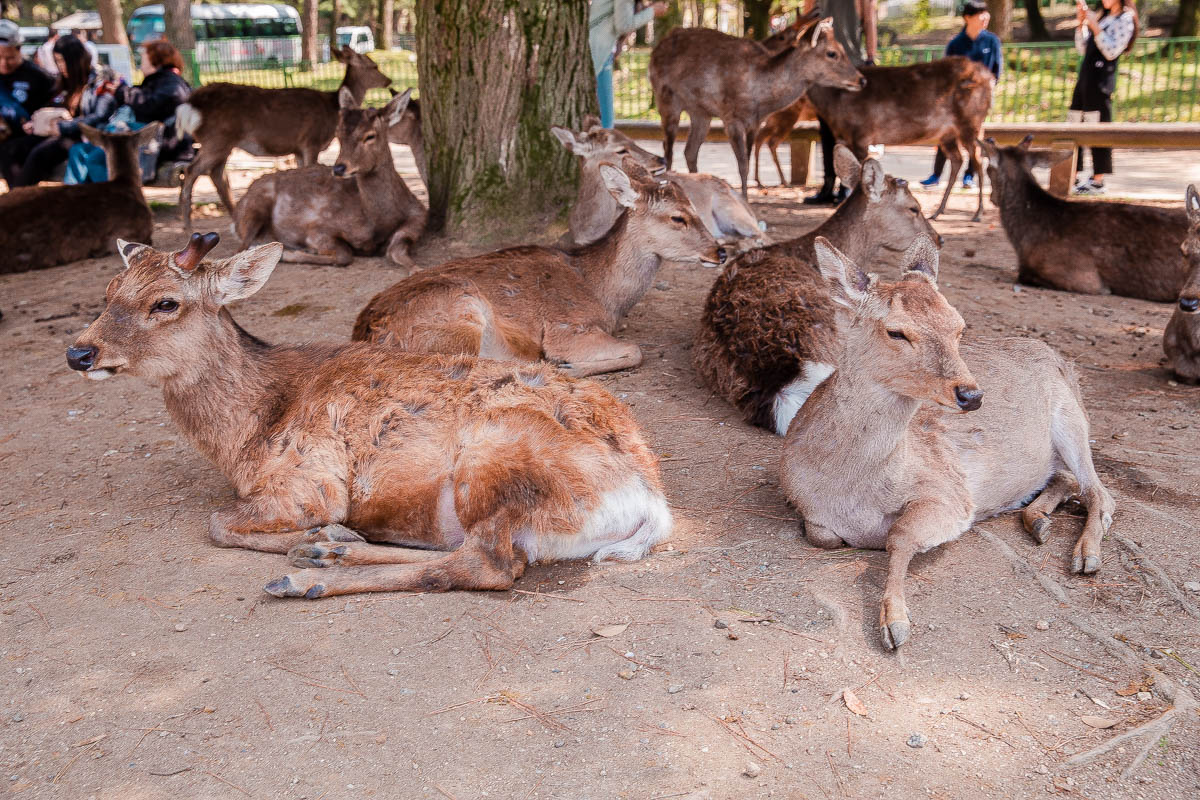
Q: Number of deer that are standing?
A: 5